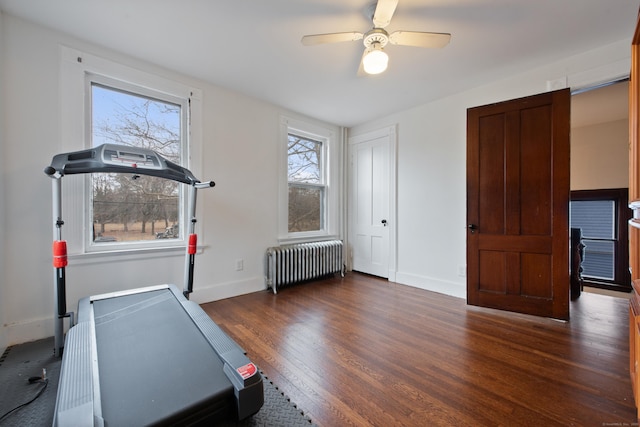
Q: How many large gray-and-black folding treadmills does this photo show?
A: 1